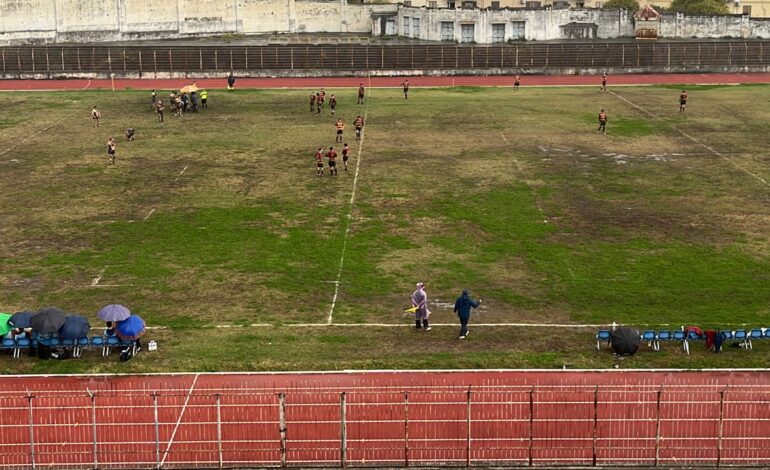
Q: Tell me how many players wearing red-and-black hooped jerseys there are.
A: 15